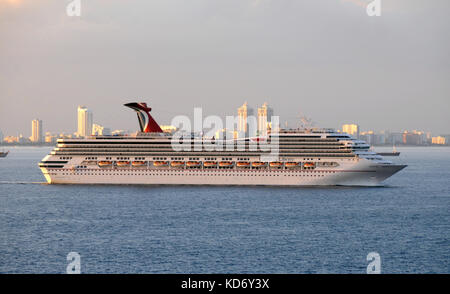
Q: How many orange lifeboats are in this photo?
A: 13